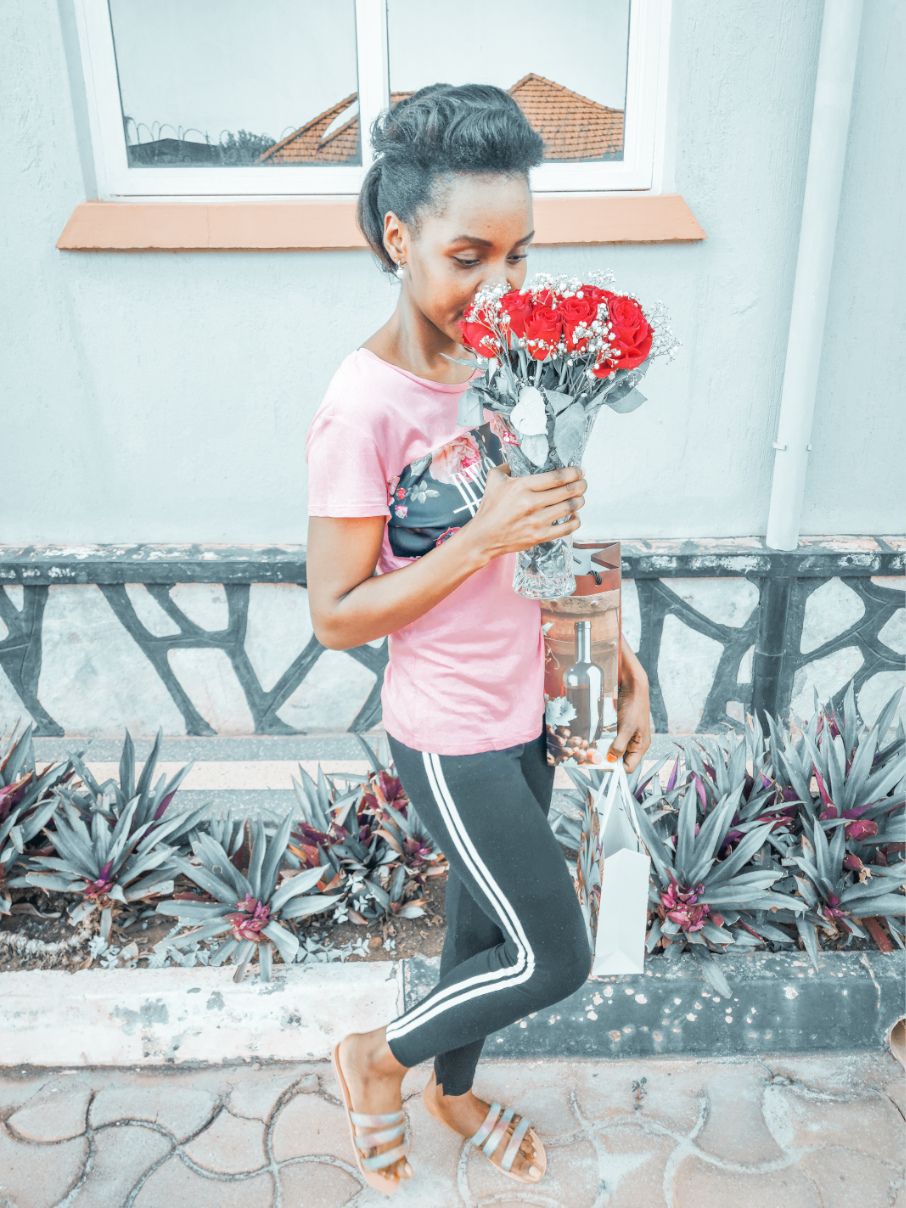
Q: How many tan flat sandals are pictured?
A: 2